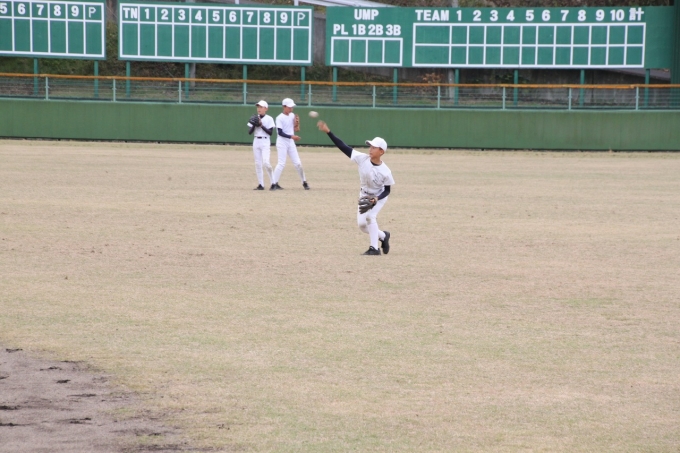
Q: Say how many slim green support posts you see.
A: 12